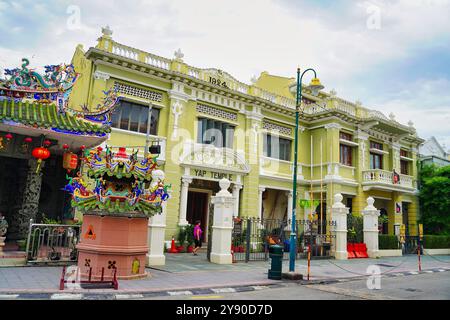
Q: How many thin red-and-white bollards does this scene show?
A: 2